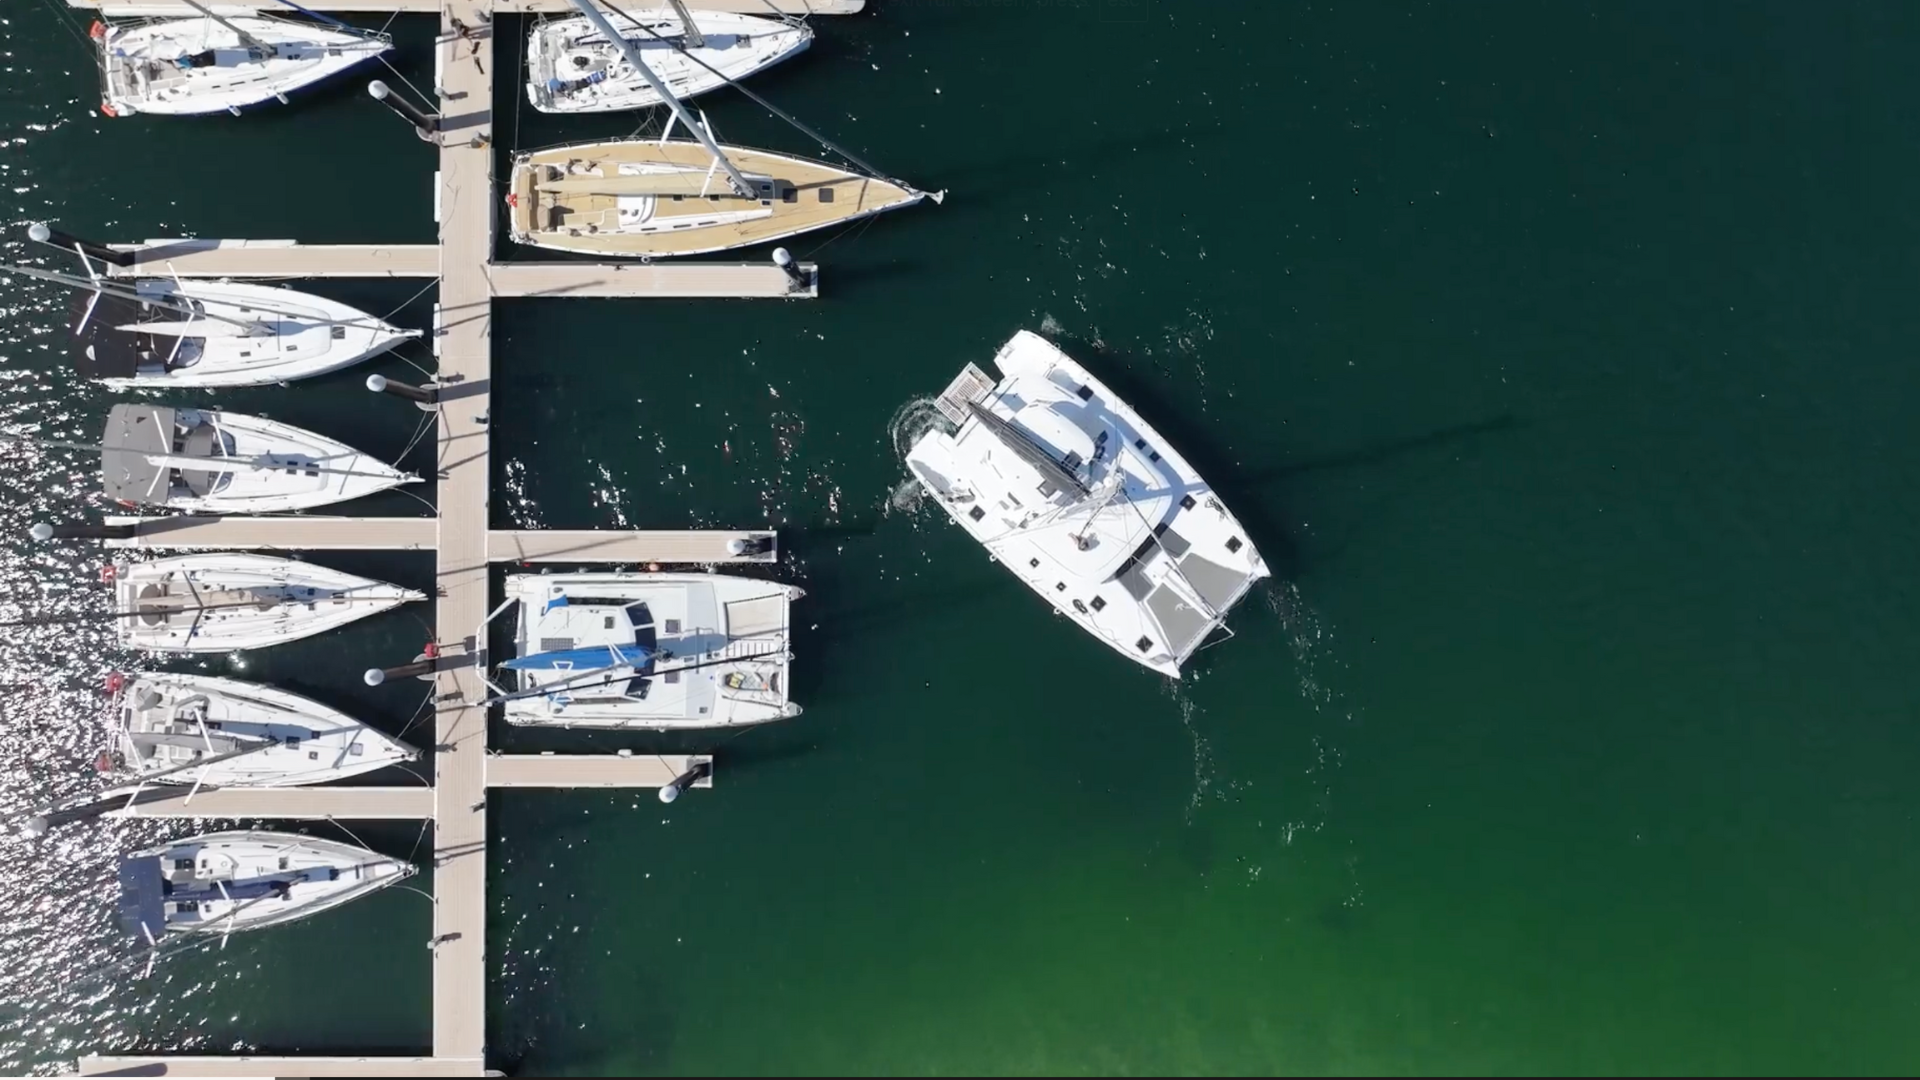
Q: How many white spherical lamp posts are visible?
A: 9